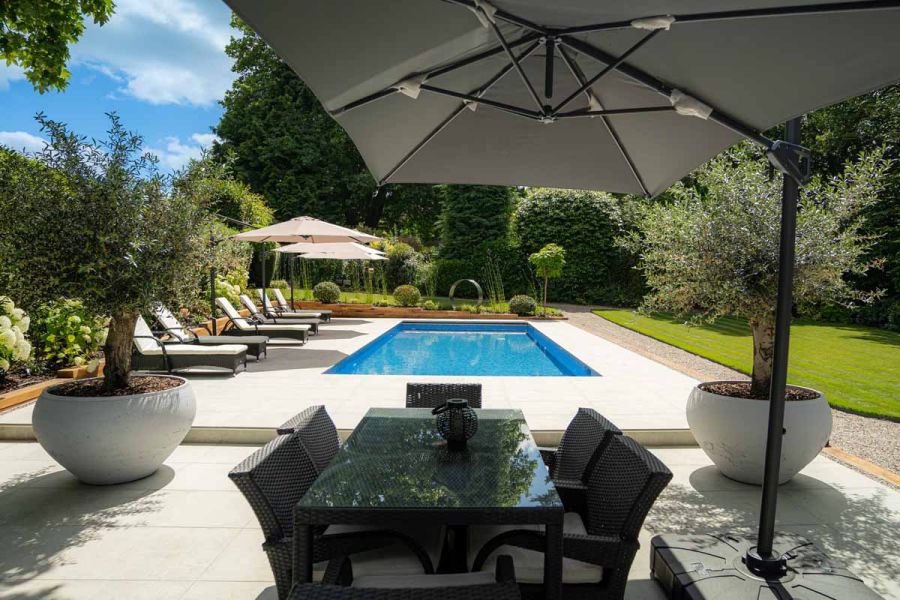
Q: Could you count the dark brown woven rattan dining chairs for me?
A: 6